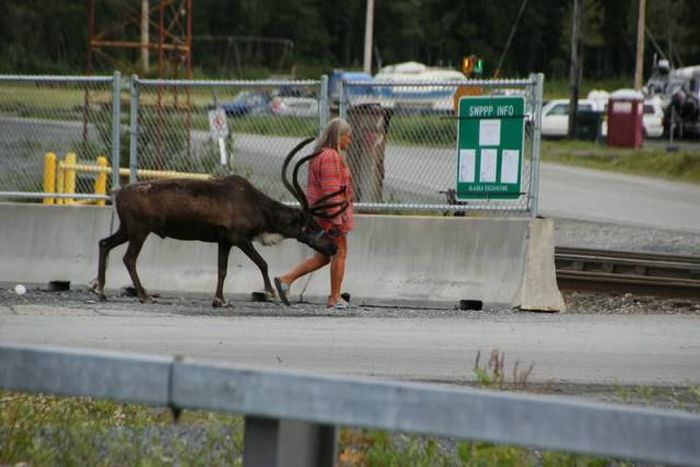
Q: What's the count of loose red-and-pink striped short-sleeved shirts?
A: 1